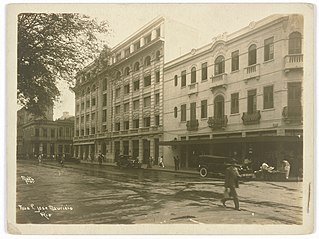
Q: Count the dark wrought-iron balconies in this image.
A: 4